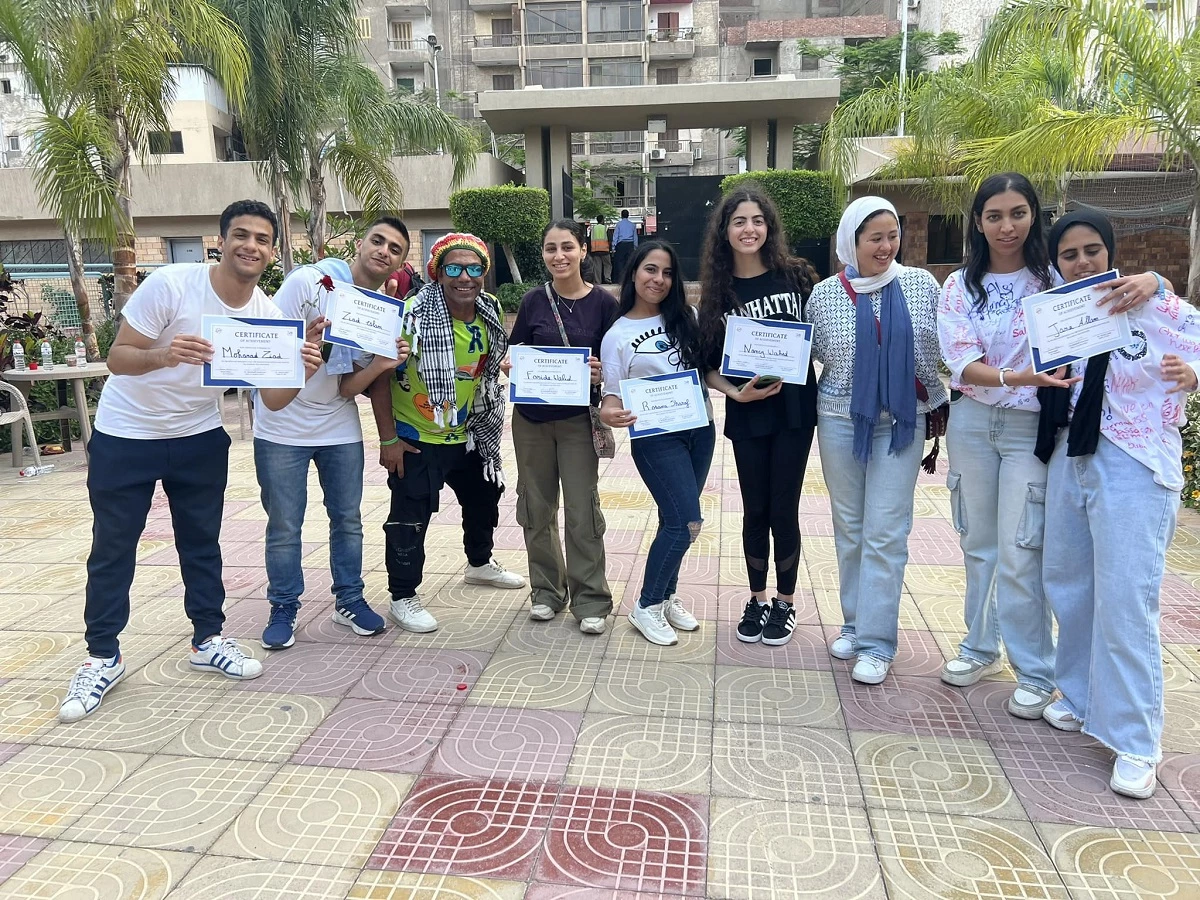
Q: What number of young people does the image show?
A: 8